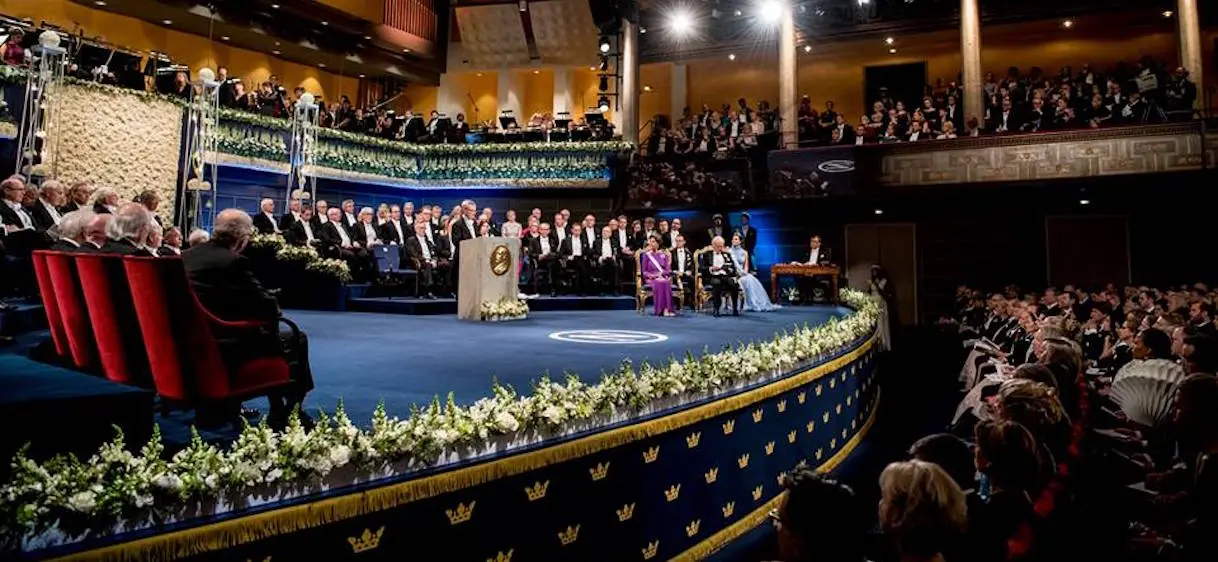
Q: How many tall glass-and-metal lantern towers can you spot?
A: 3